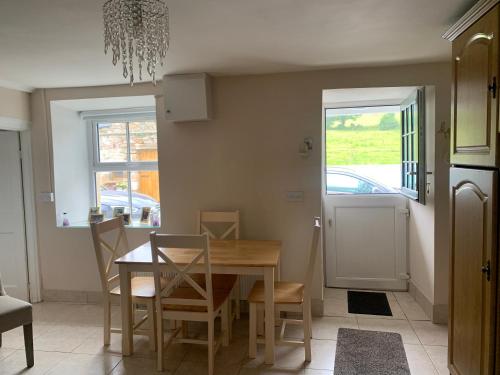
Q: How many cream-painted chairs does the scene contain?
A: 4